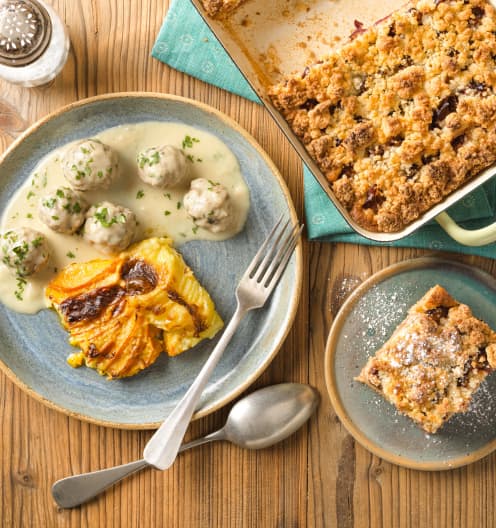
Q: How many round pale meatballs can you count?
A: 6